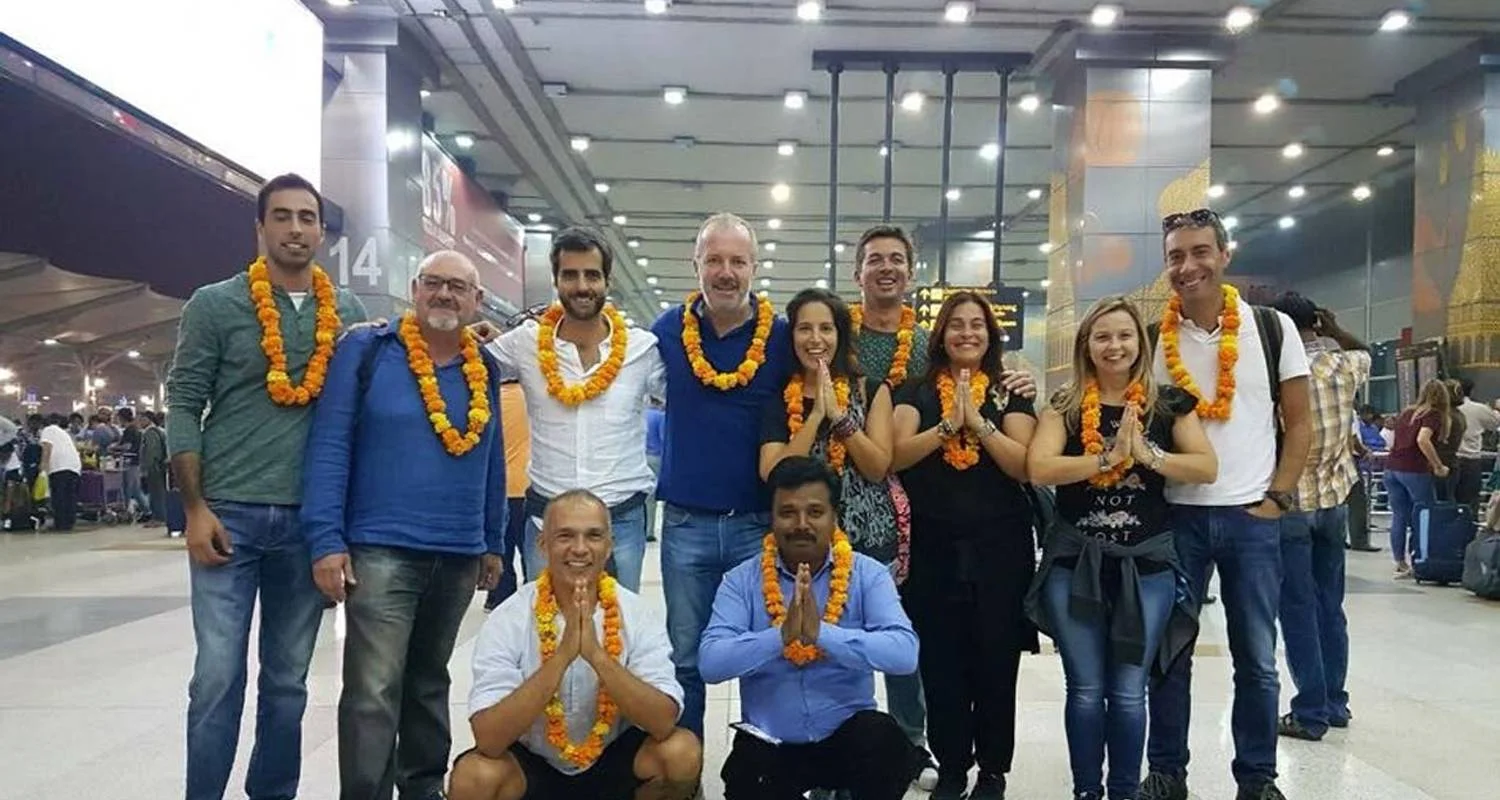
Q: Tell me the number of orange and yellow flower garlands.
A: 11